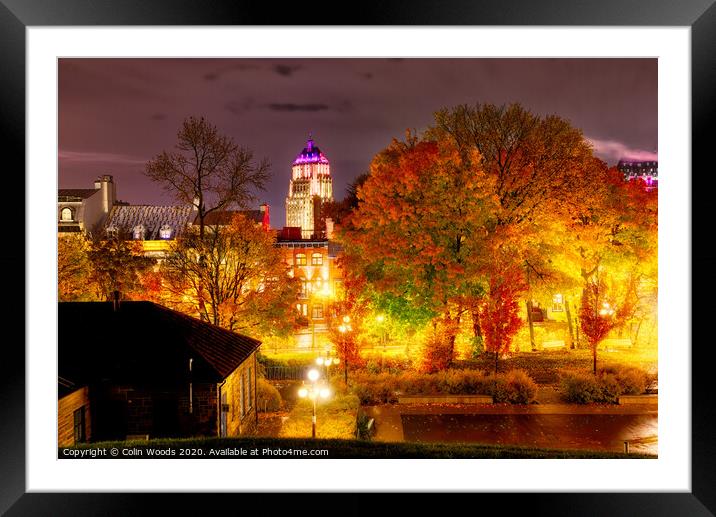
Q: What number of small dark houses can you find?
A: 1